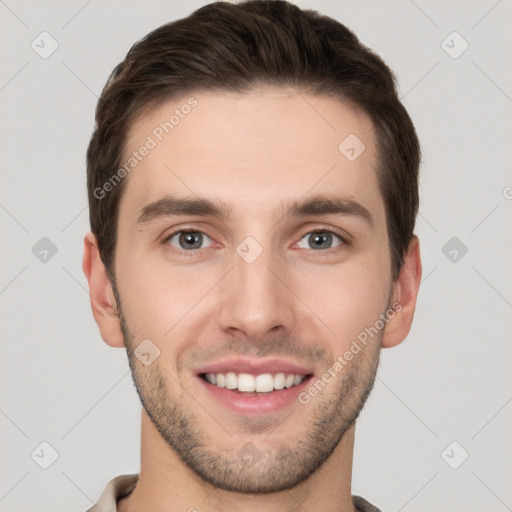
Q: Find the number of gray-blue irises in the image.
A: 2